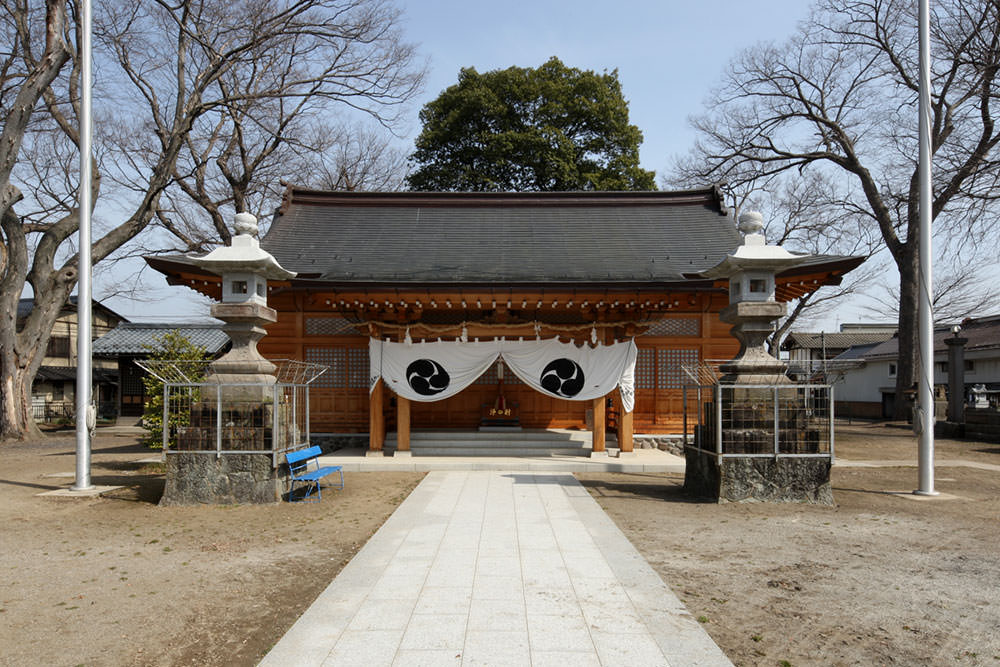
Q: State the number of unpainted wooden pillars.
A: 4